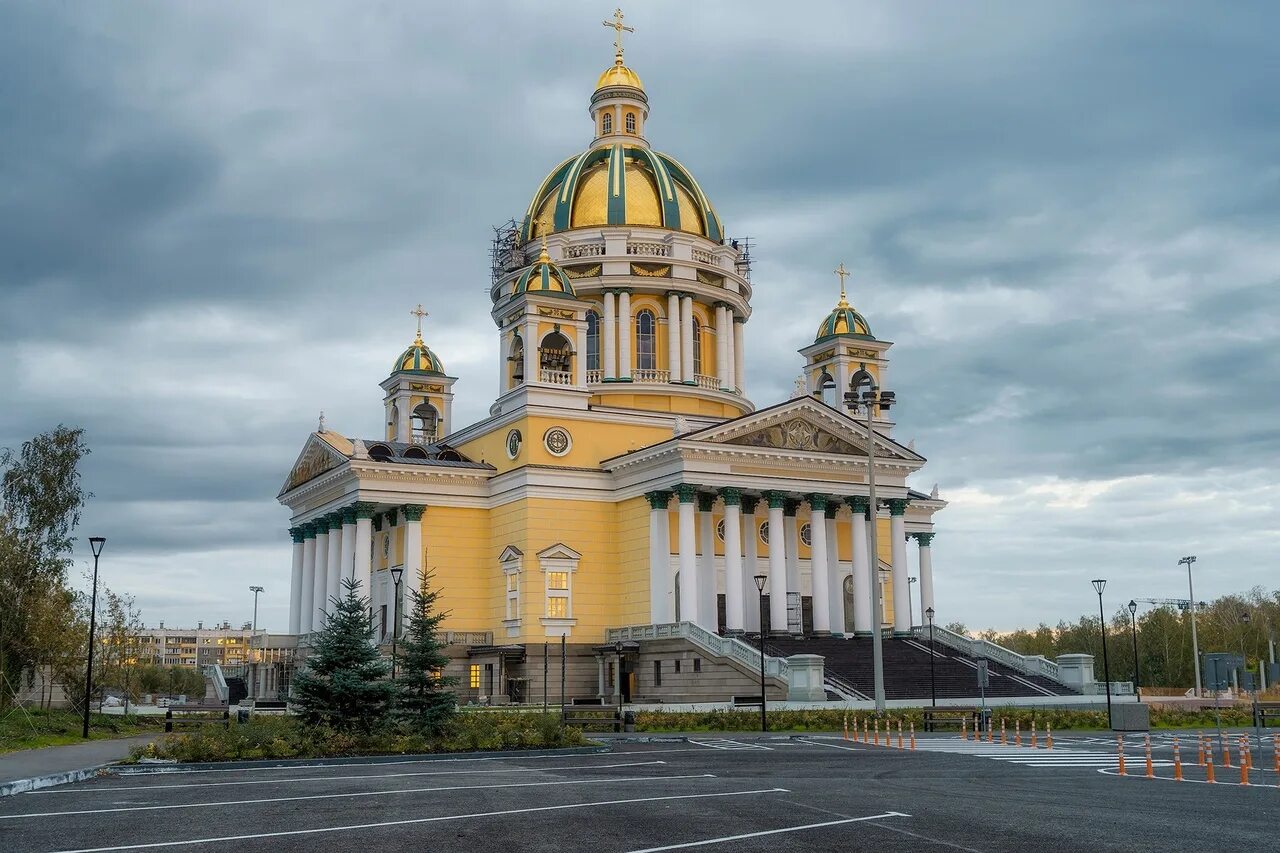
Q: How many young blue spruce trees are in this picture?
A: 2